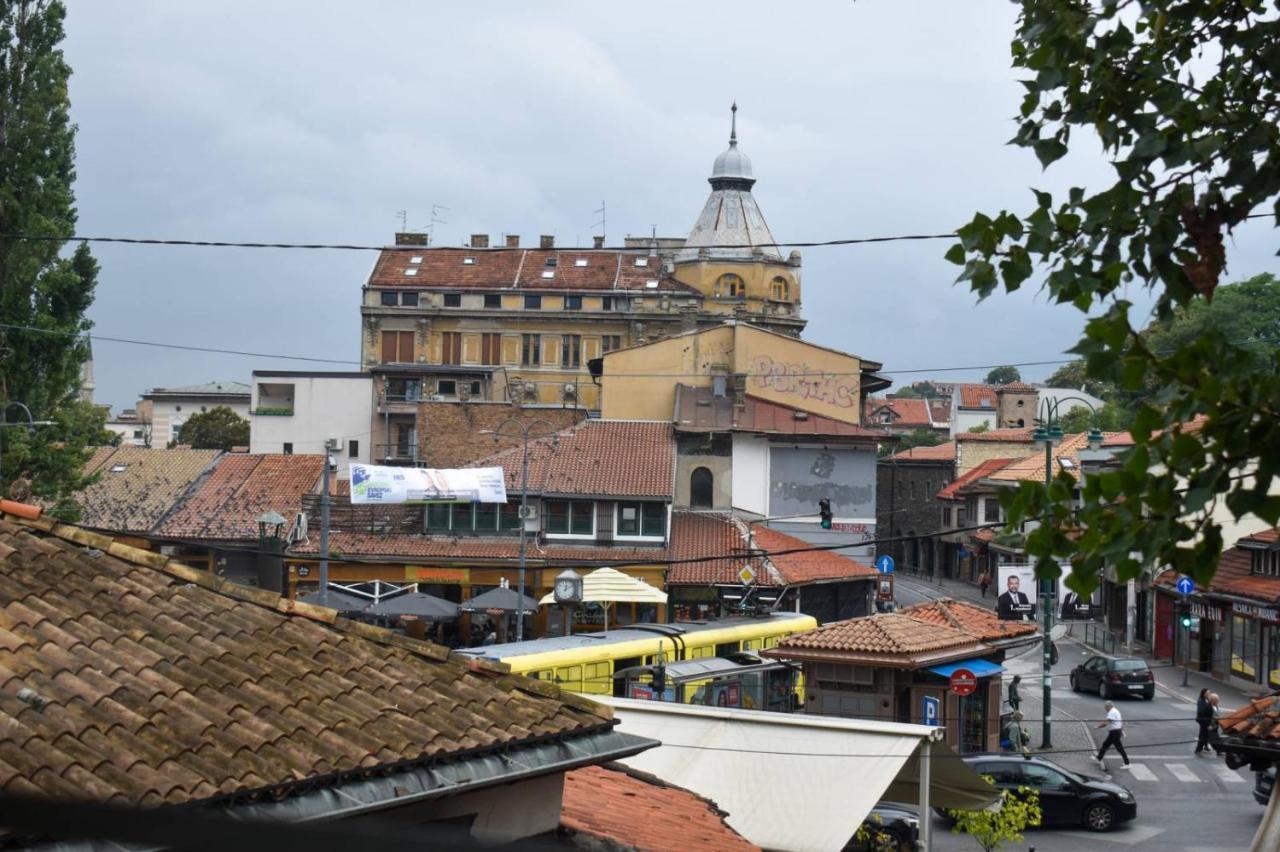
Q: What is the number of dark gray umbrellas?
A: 3